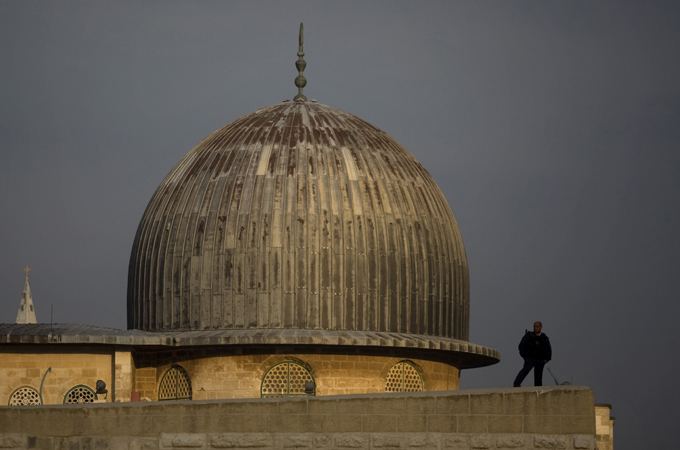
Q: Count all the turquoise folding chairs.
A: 0